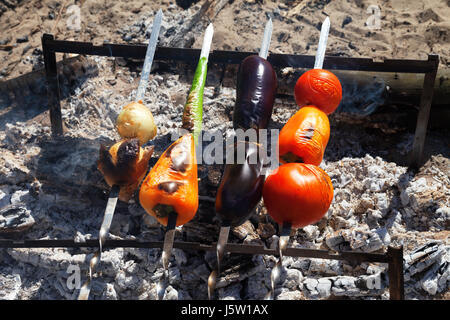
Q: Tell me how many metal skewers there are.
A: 4